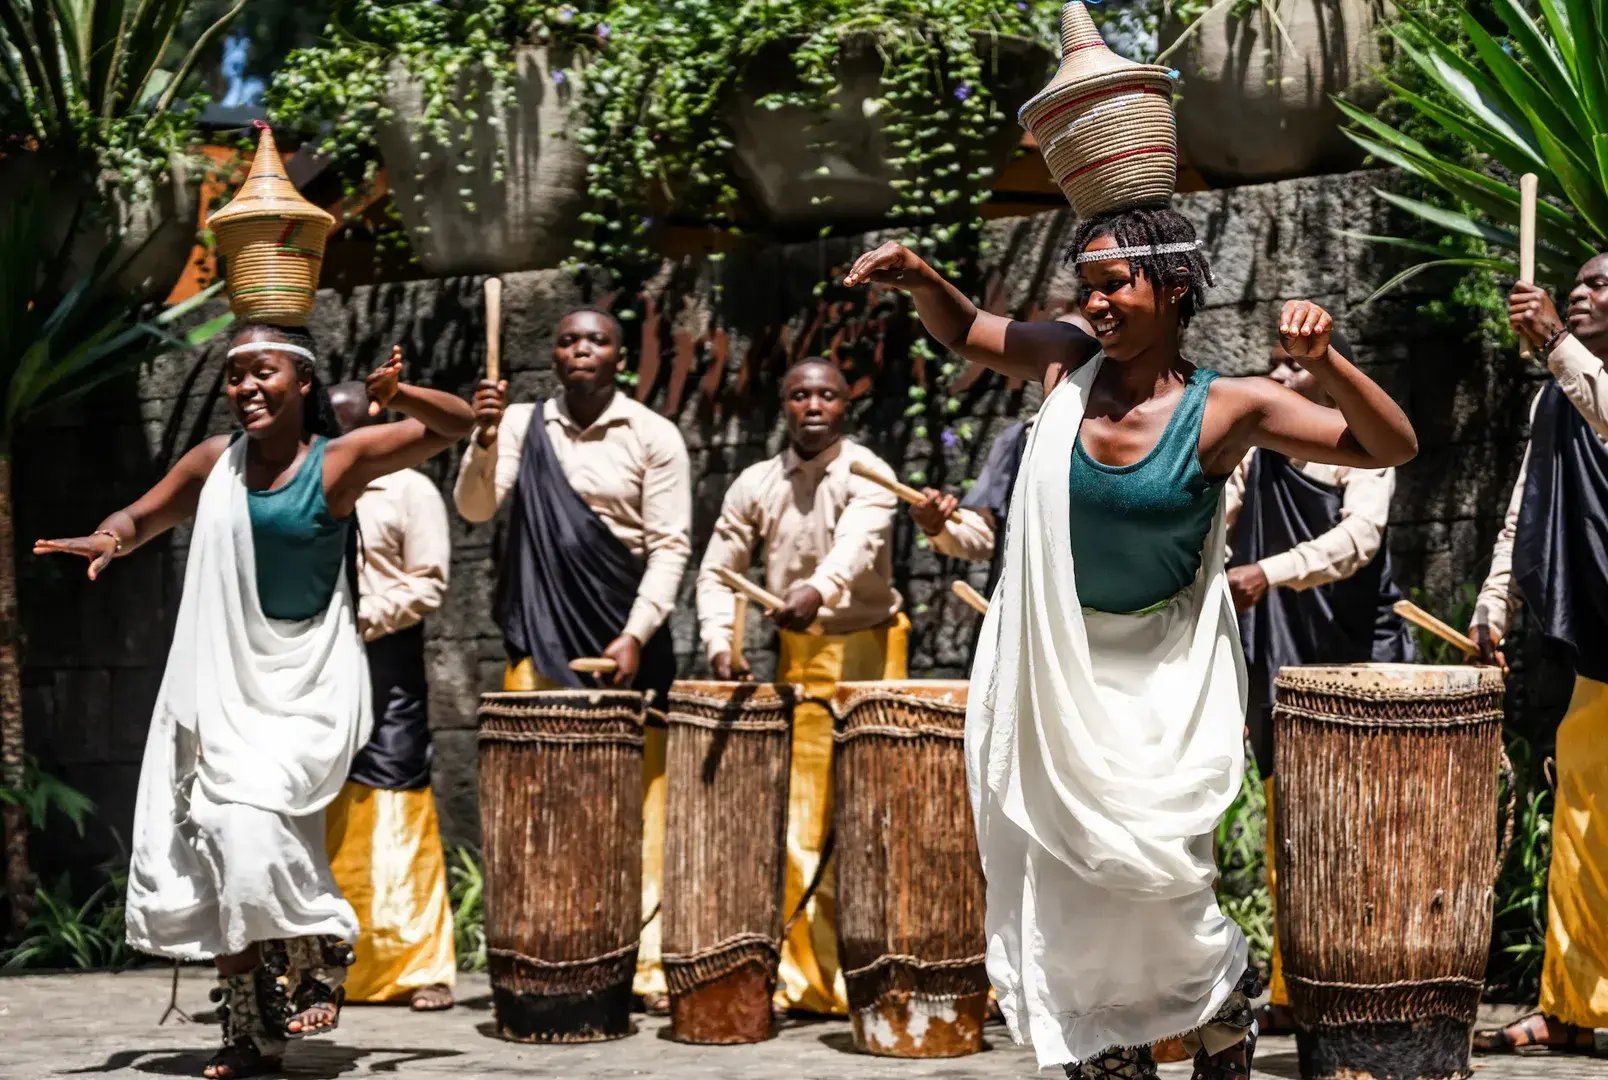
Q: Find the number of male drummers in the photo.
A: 6